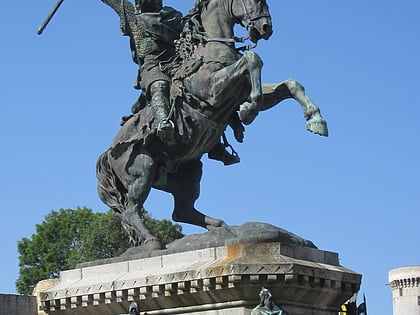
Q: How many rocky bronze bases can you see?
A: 1